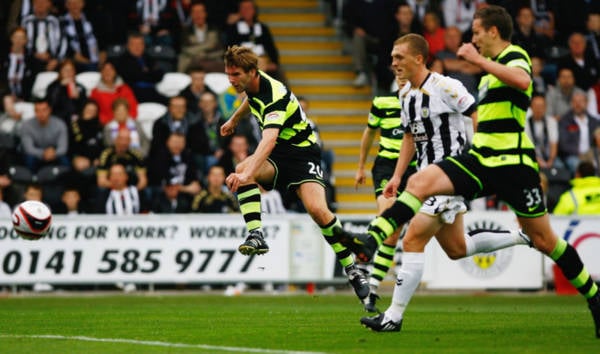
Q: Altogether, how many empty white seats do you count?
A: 6